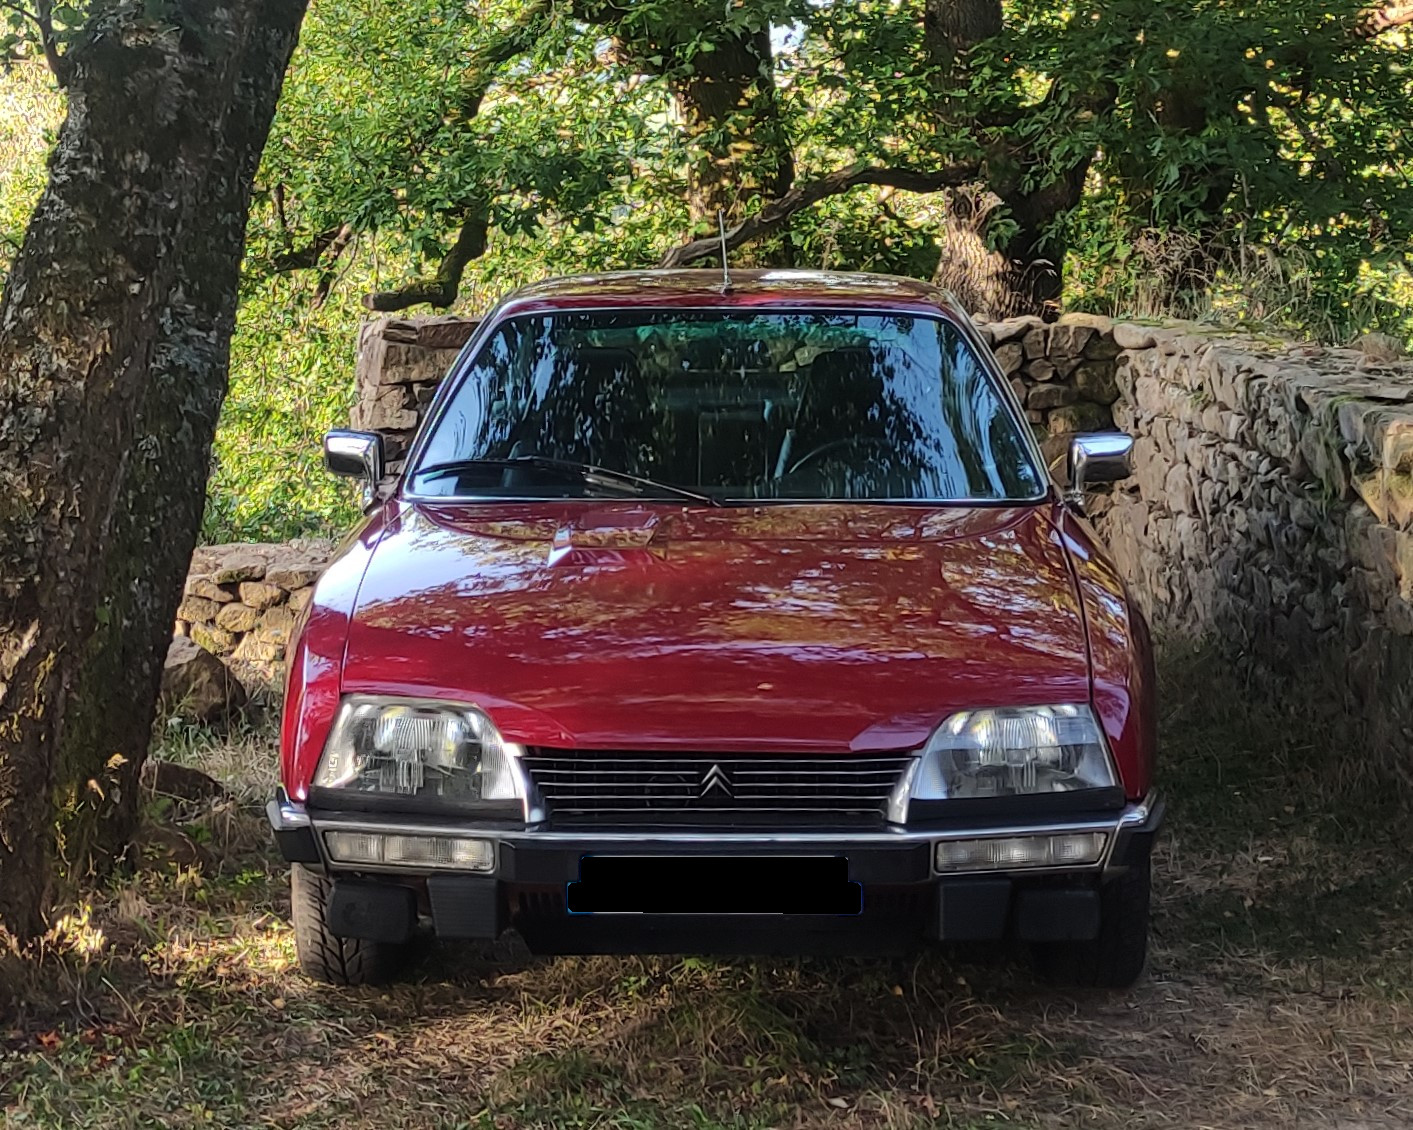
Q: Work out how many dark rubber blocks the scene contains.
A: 4